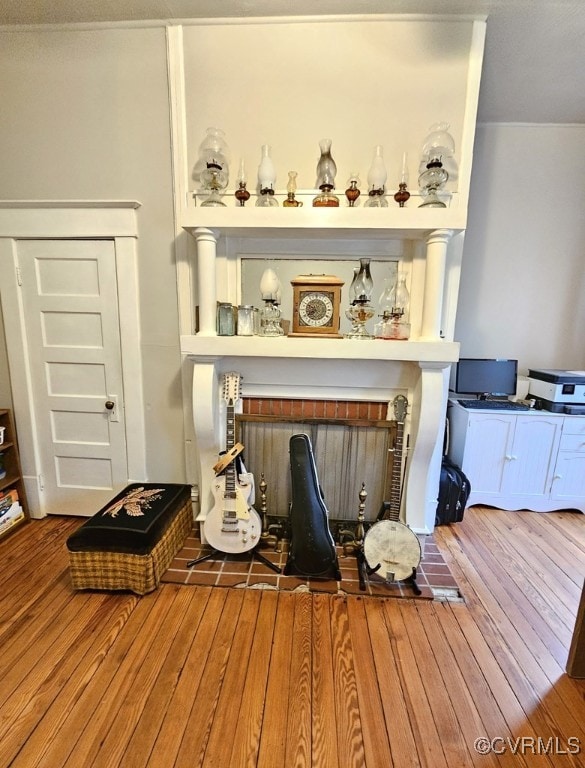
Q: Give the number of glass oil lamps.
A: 12